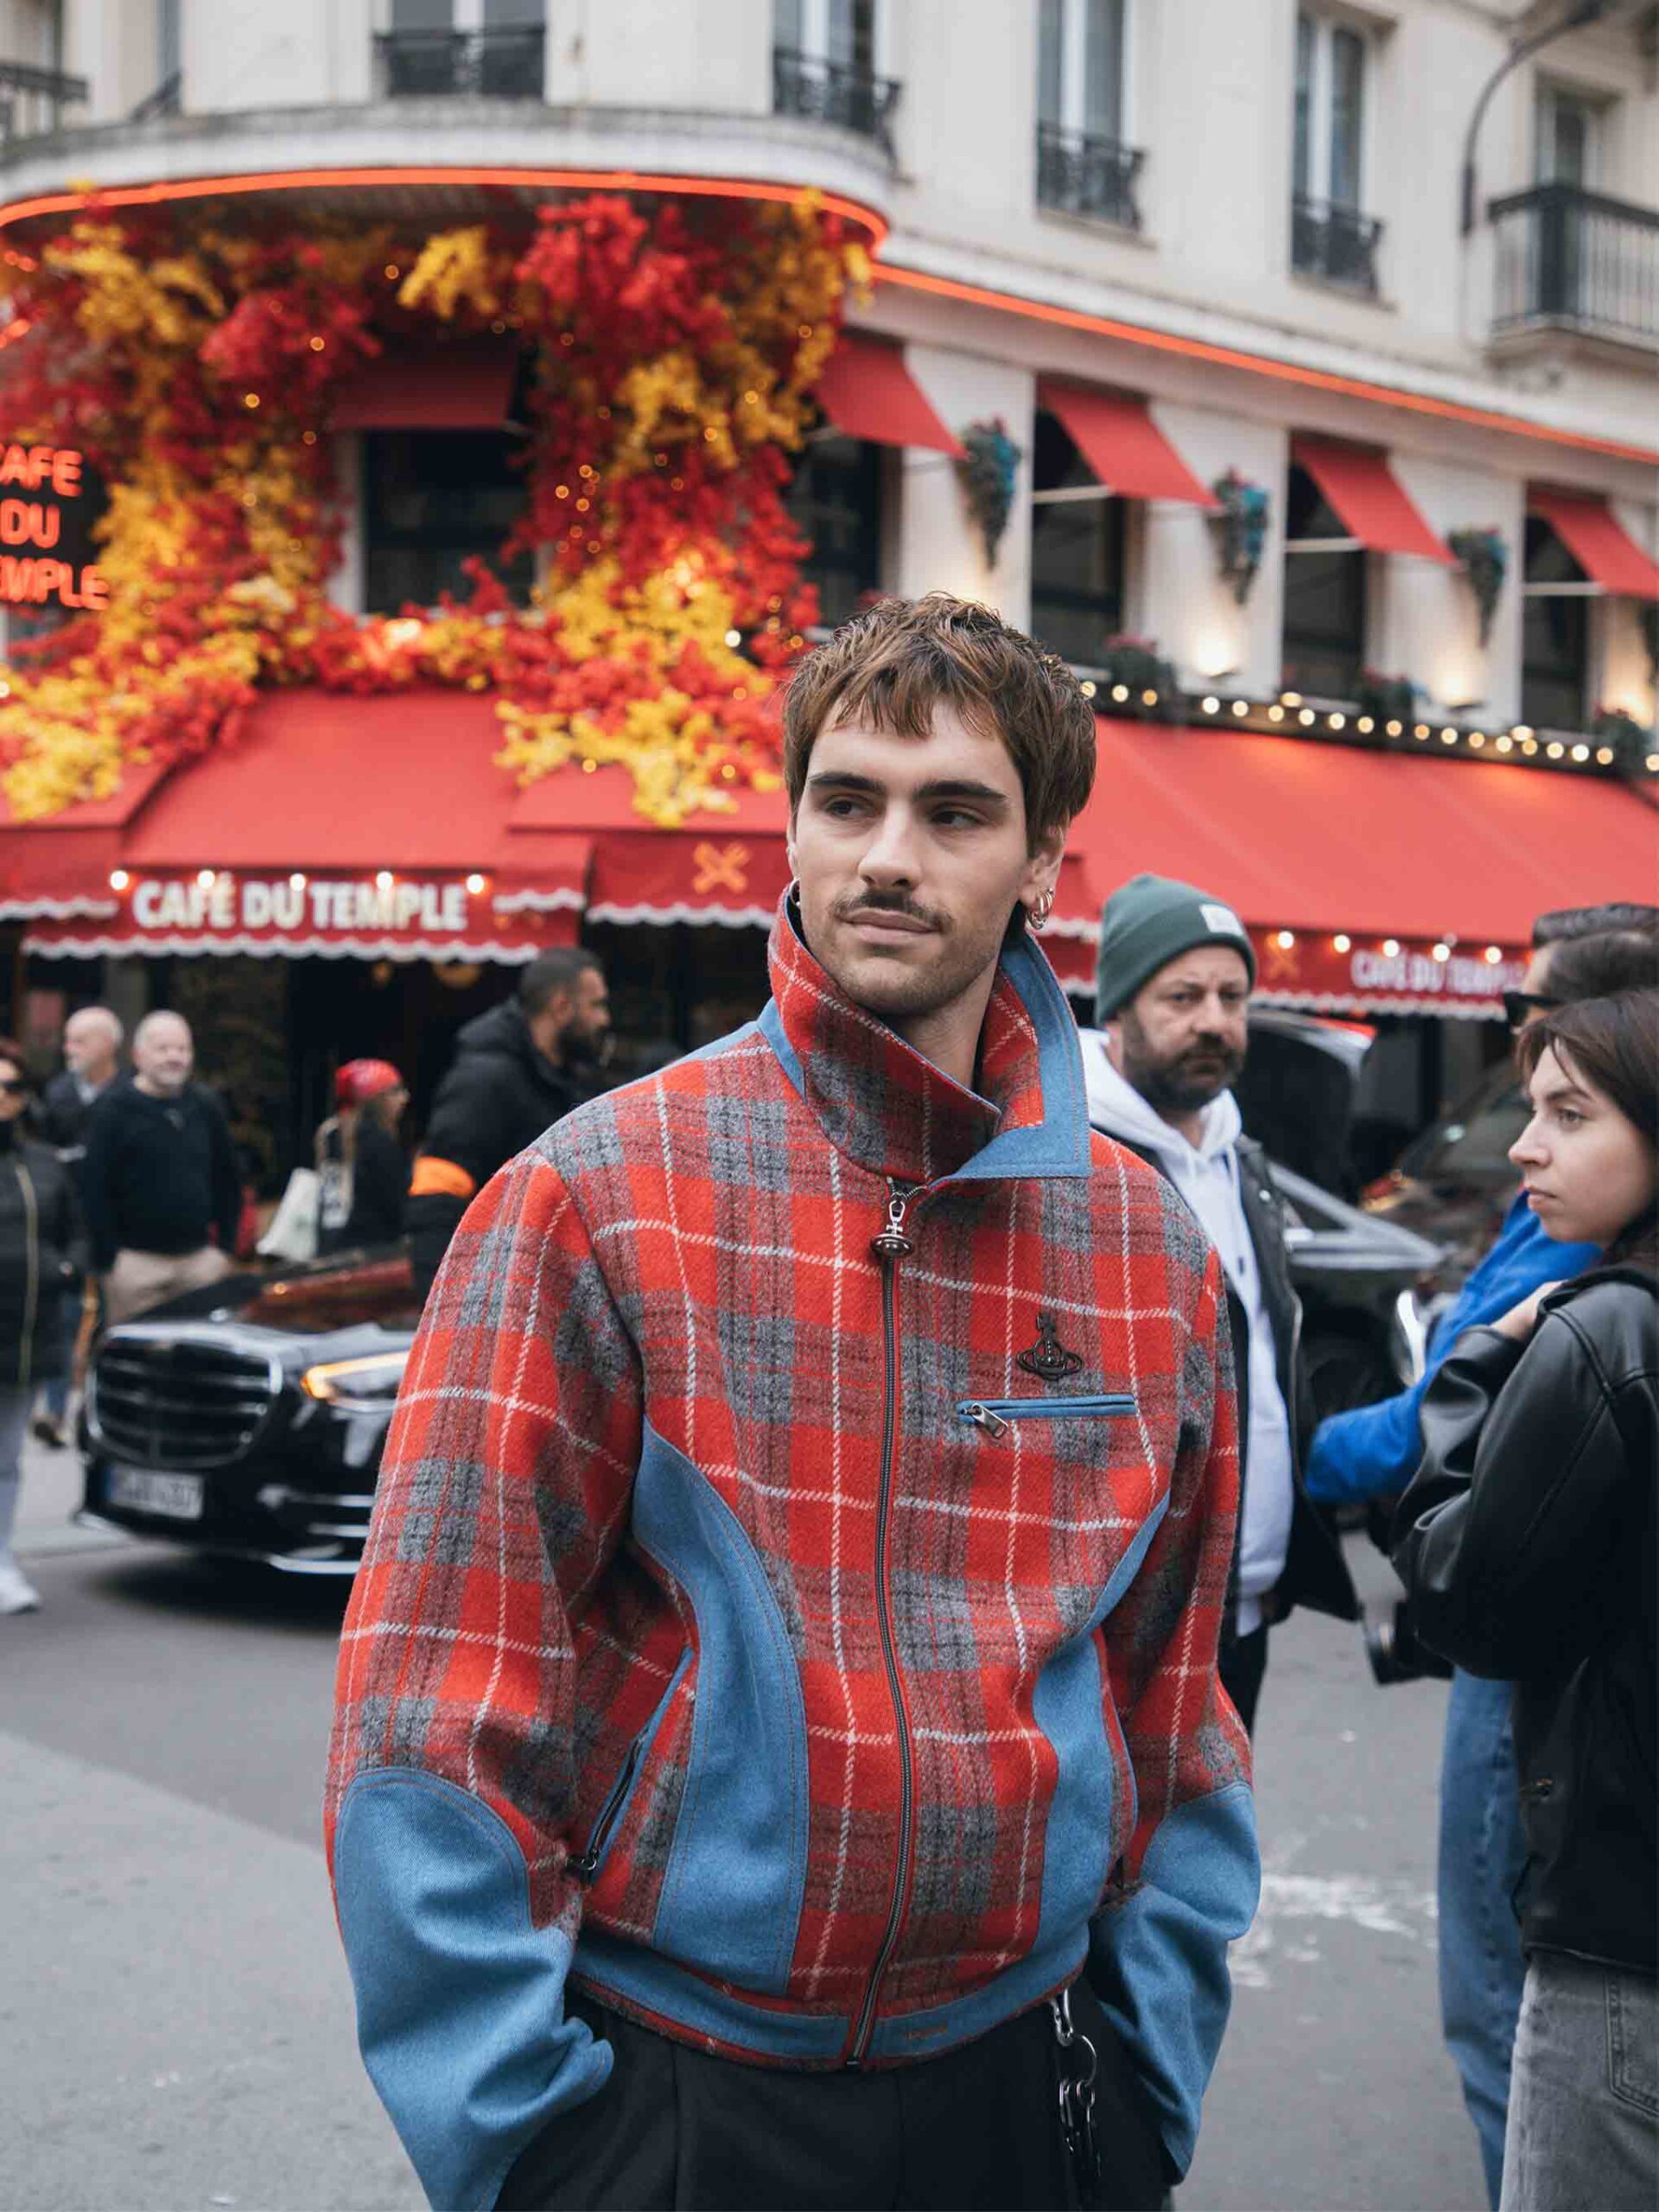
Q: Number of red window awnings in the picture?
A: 5